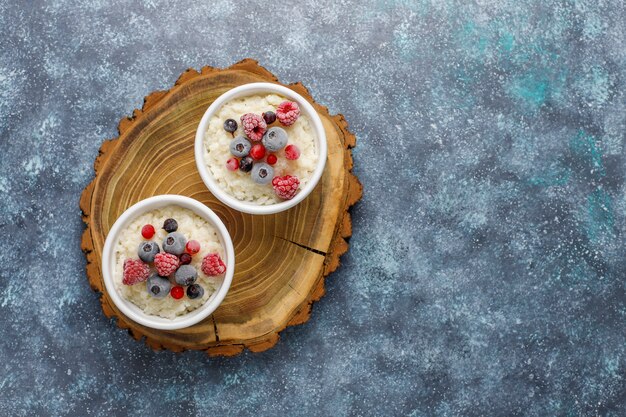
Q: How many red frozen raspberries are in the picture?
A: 6